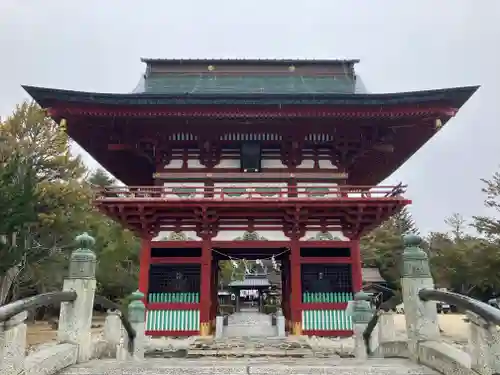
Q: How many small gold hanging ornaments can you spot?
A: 2